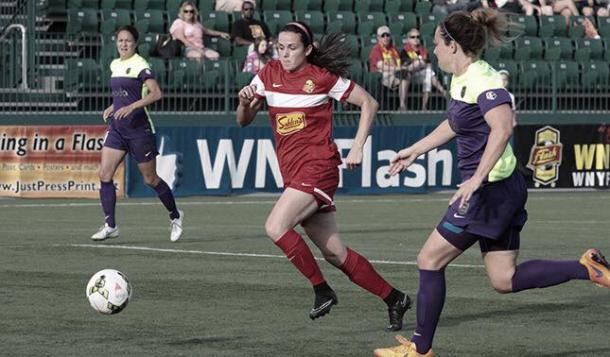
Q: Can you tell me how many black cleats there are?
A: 2